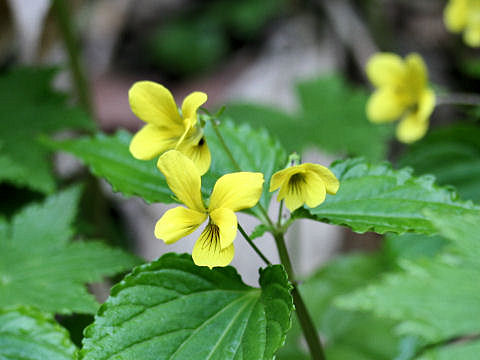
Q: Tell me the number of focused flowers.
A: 3